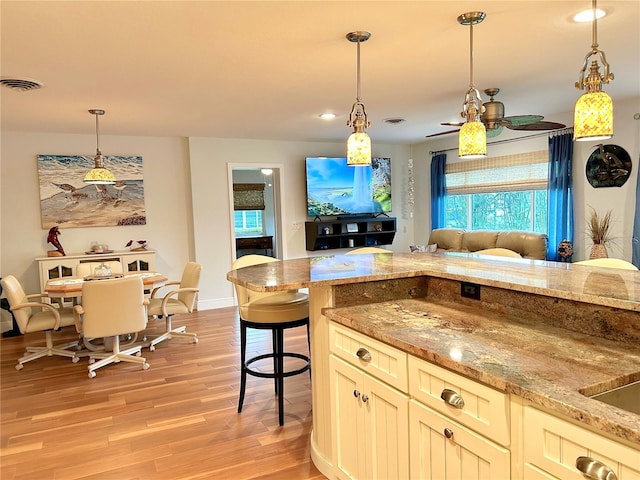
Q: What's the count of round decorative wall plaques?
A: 1